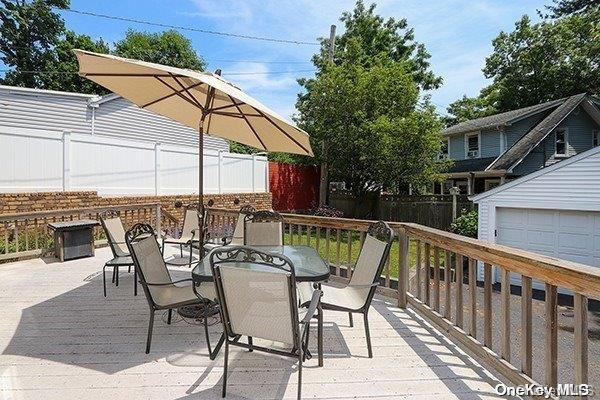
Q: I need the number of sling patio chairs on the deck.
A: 7